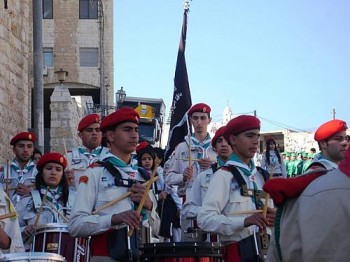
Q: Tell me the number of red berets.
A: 9